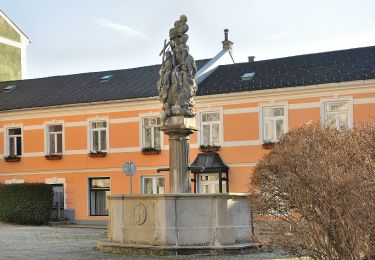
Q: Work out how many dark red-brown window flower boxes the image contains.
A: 6